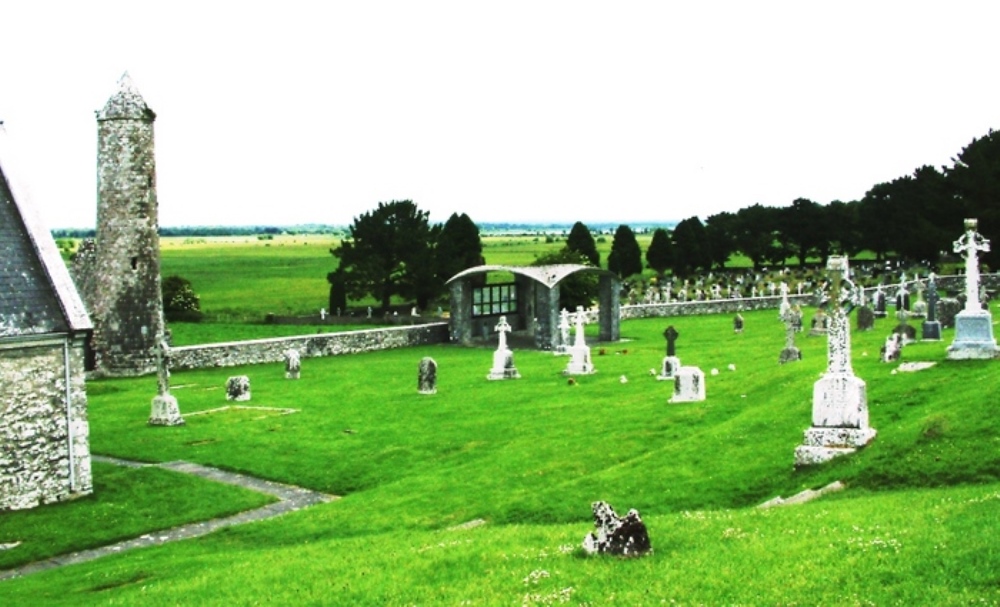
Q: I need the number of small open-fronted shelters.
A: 1